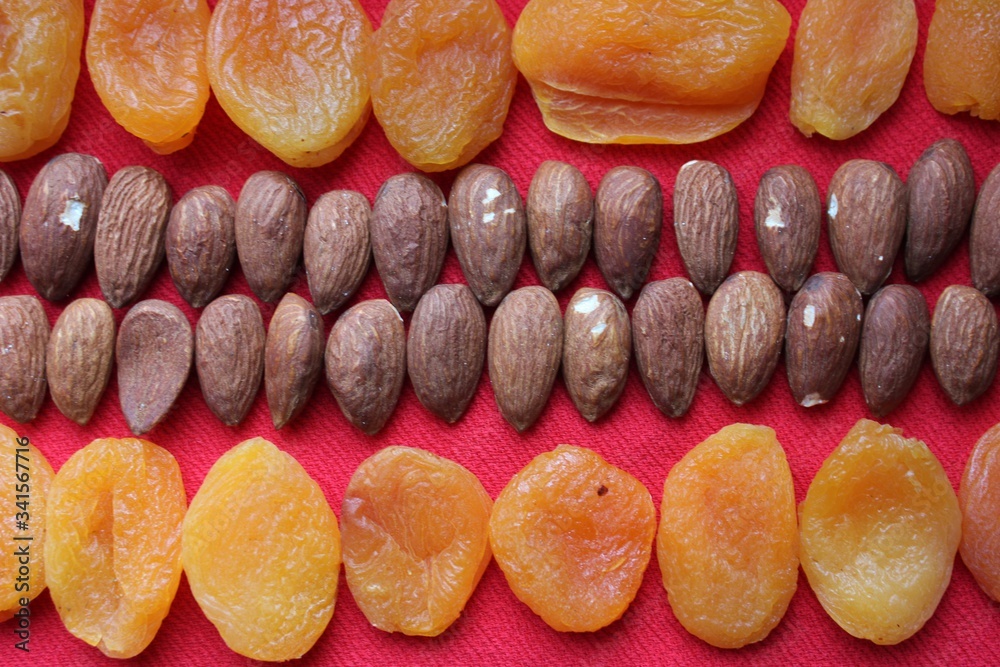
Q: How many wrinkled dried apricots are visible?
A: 15